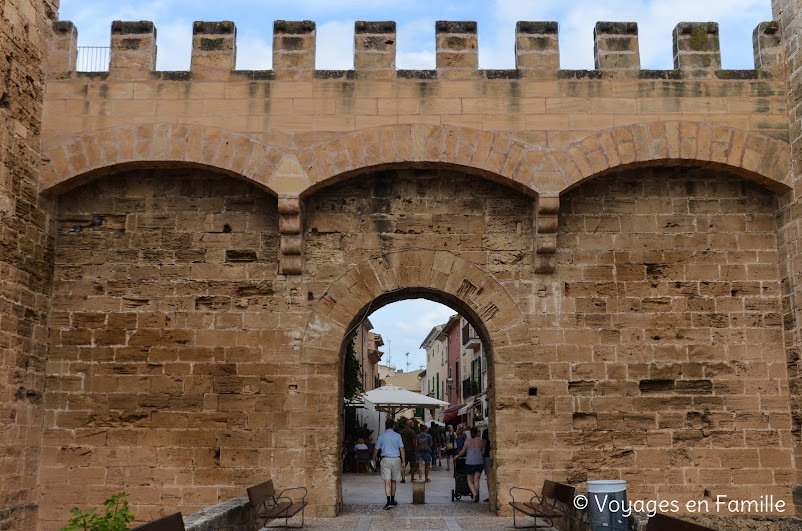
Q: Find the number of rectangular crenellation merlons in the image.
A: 10